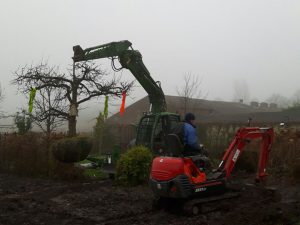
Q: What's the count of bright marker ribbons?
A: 3